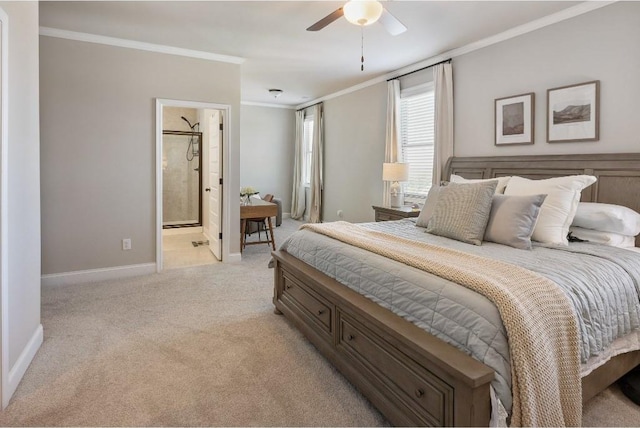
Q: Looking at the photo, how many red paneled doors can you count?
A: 0